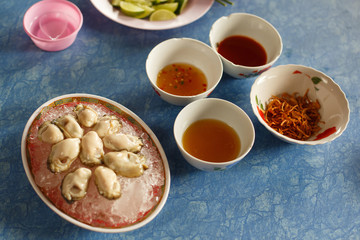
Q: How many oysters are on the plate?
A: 10